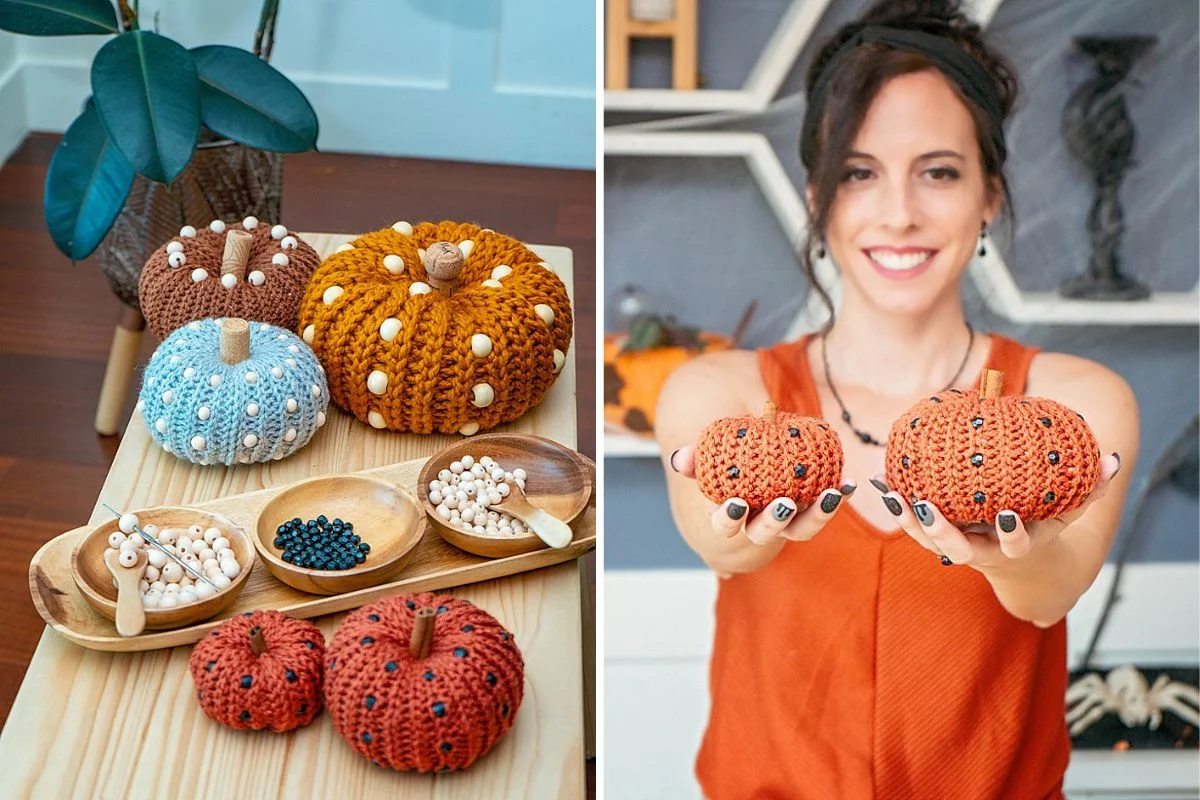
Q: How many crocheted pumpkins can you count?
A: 7